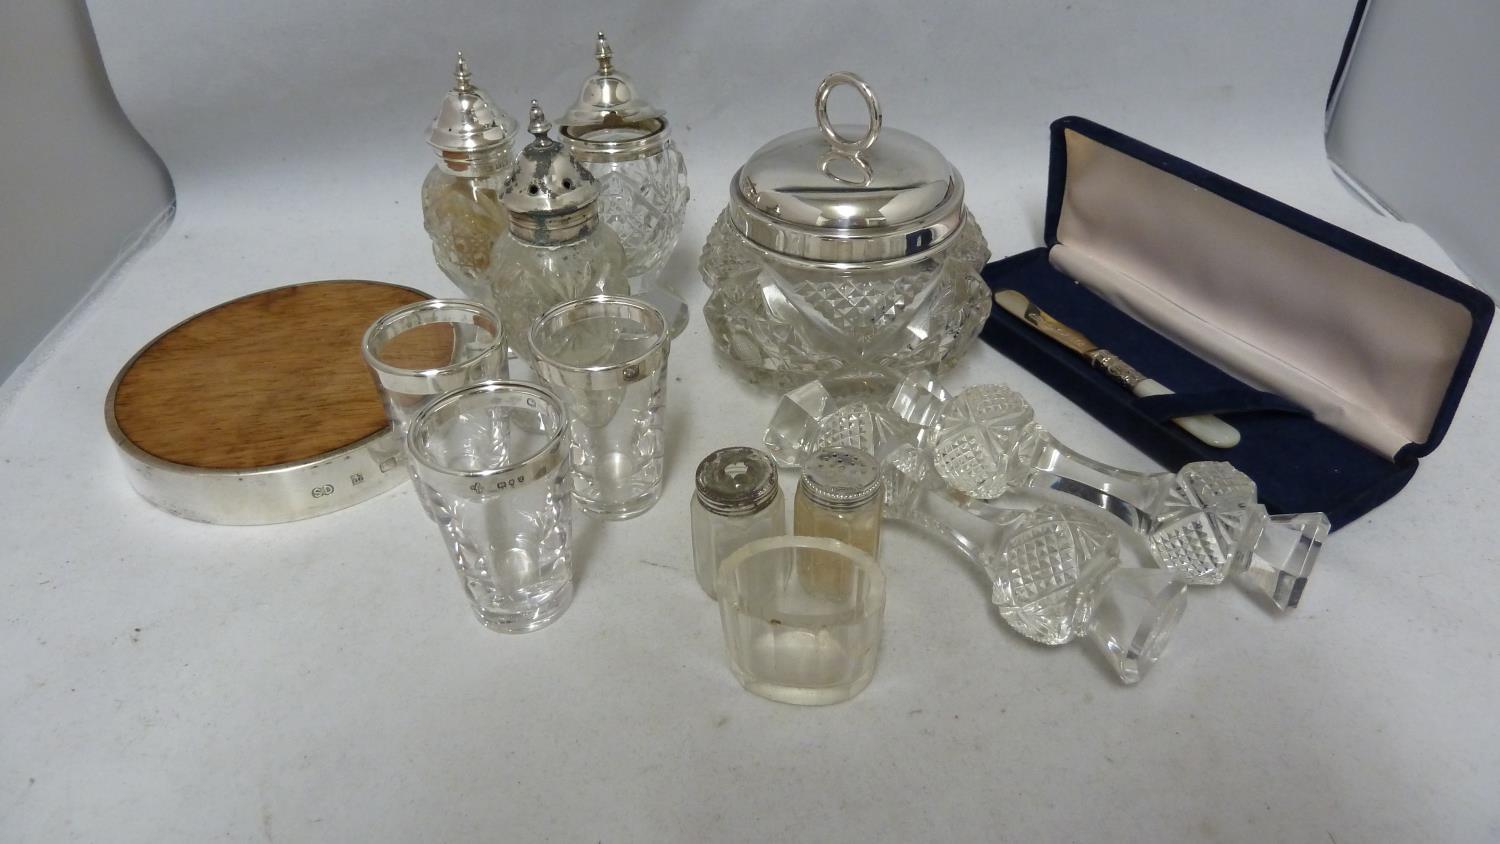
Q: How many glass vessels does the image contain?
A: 10